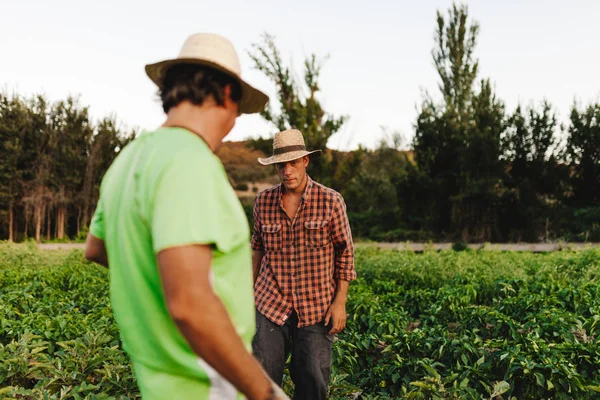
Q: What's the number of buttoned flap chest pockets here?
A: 2